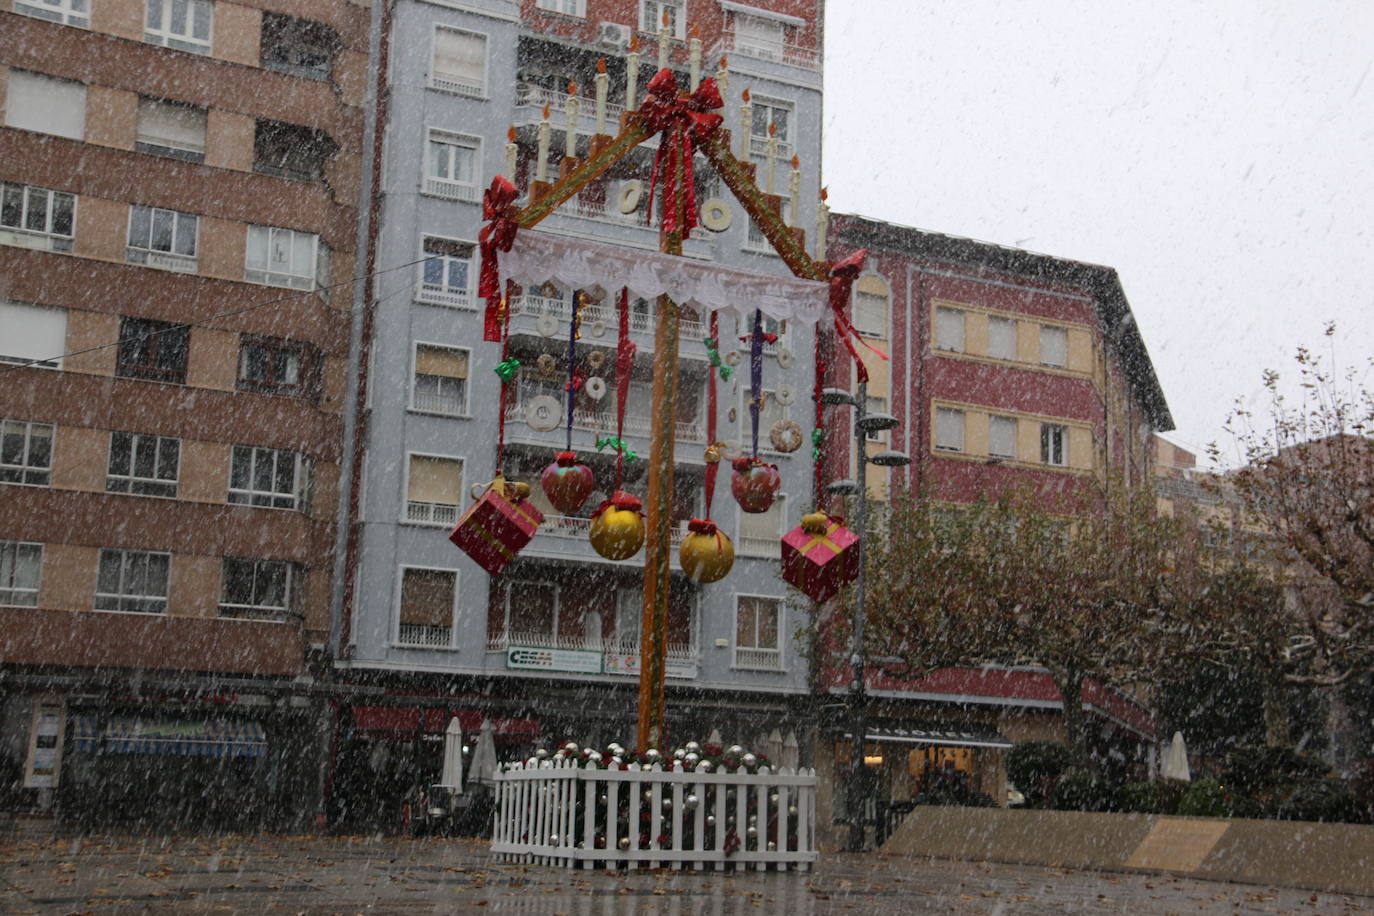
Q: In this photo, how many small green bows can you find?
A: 4